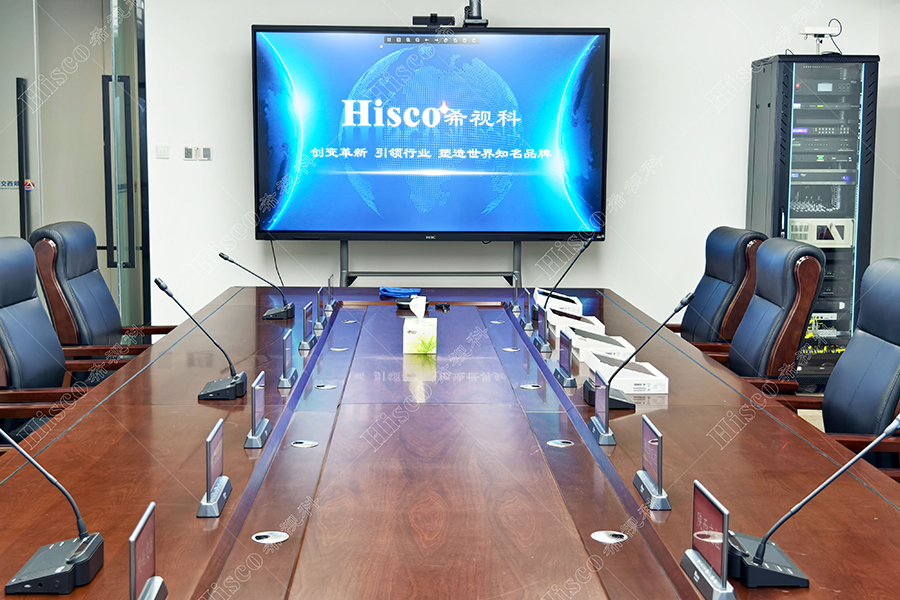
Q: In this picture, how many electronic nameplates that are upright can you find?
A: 14